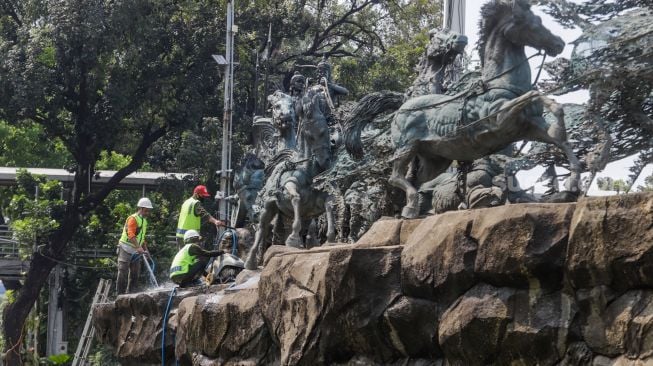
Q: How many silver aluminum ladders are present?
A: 1